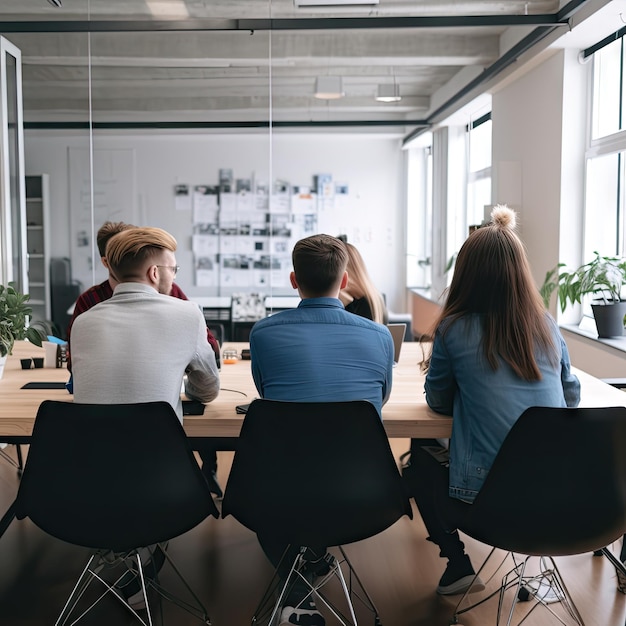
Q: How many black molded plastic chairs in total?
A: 3